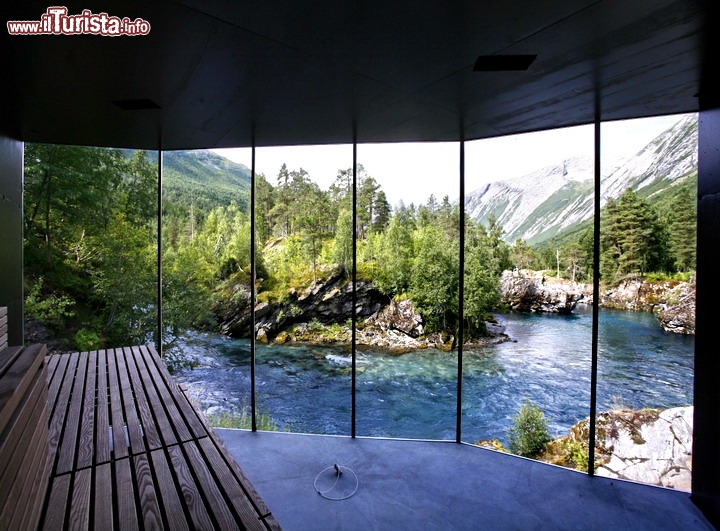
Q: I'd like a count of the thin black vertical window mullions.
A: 5